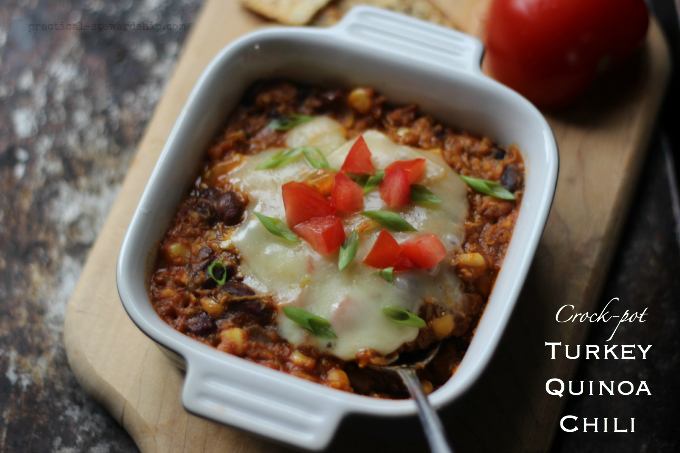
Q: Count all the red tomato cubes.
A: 8